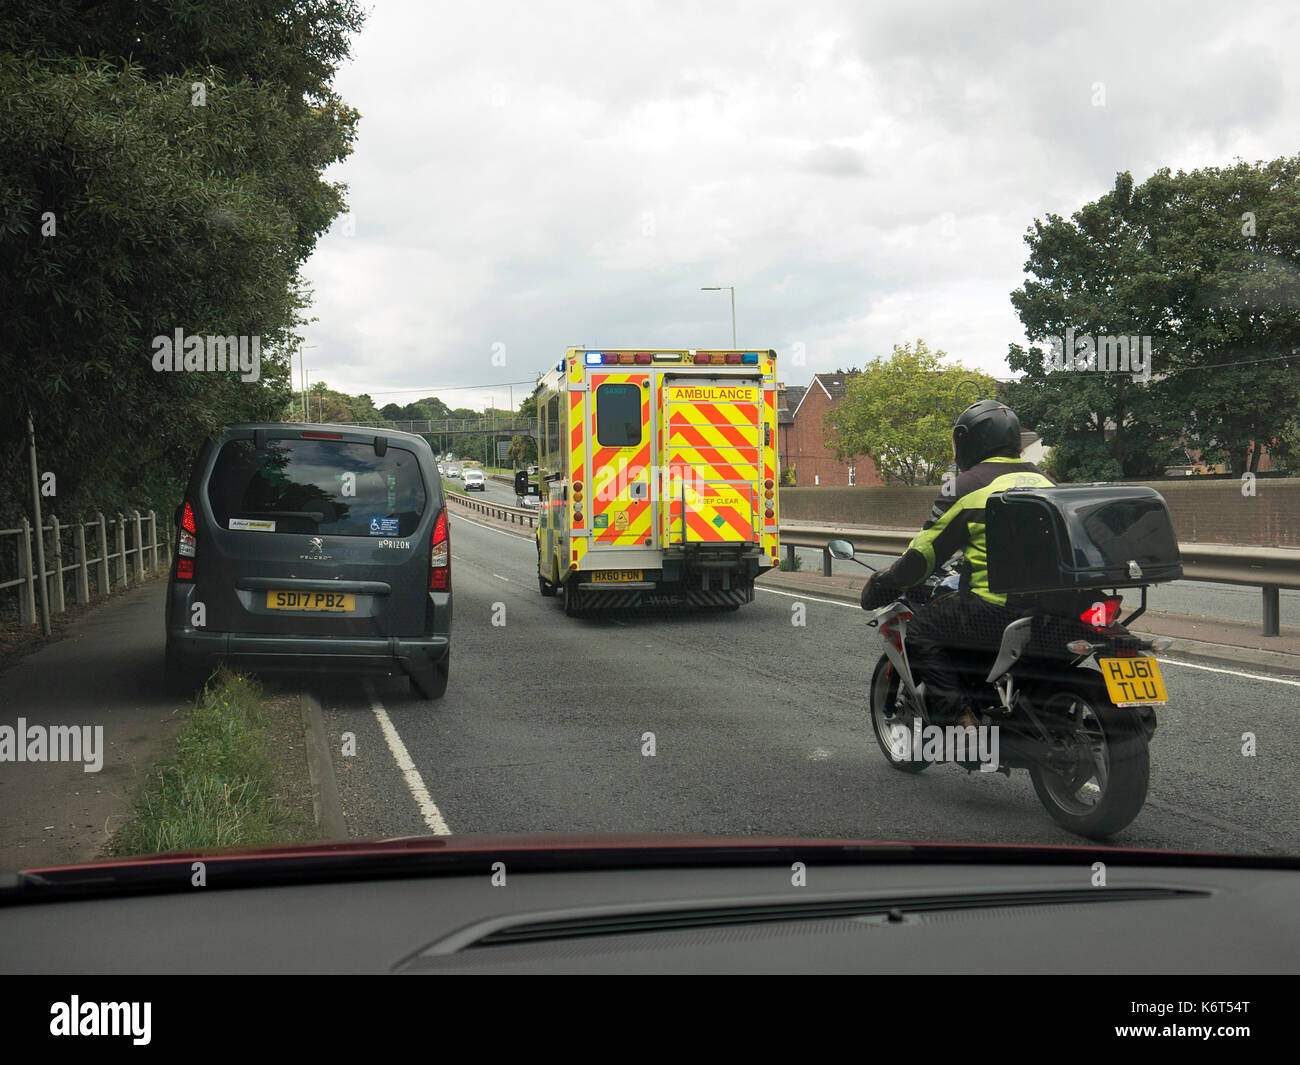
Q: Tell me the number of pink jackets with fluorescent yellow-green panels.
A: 0